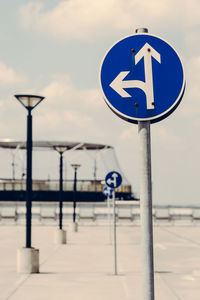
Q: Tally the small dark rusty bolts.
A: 4